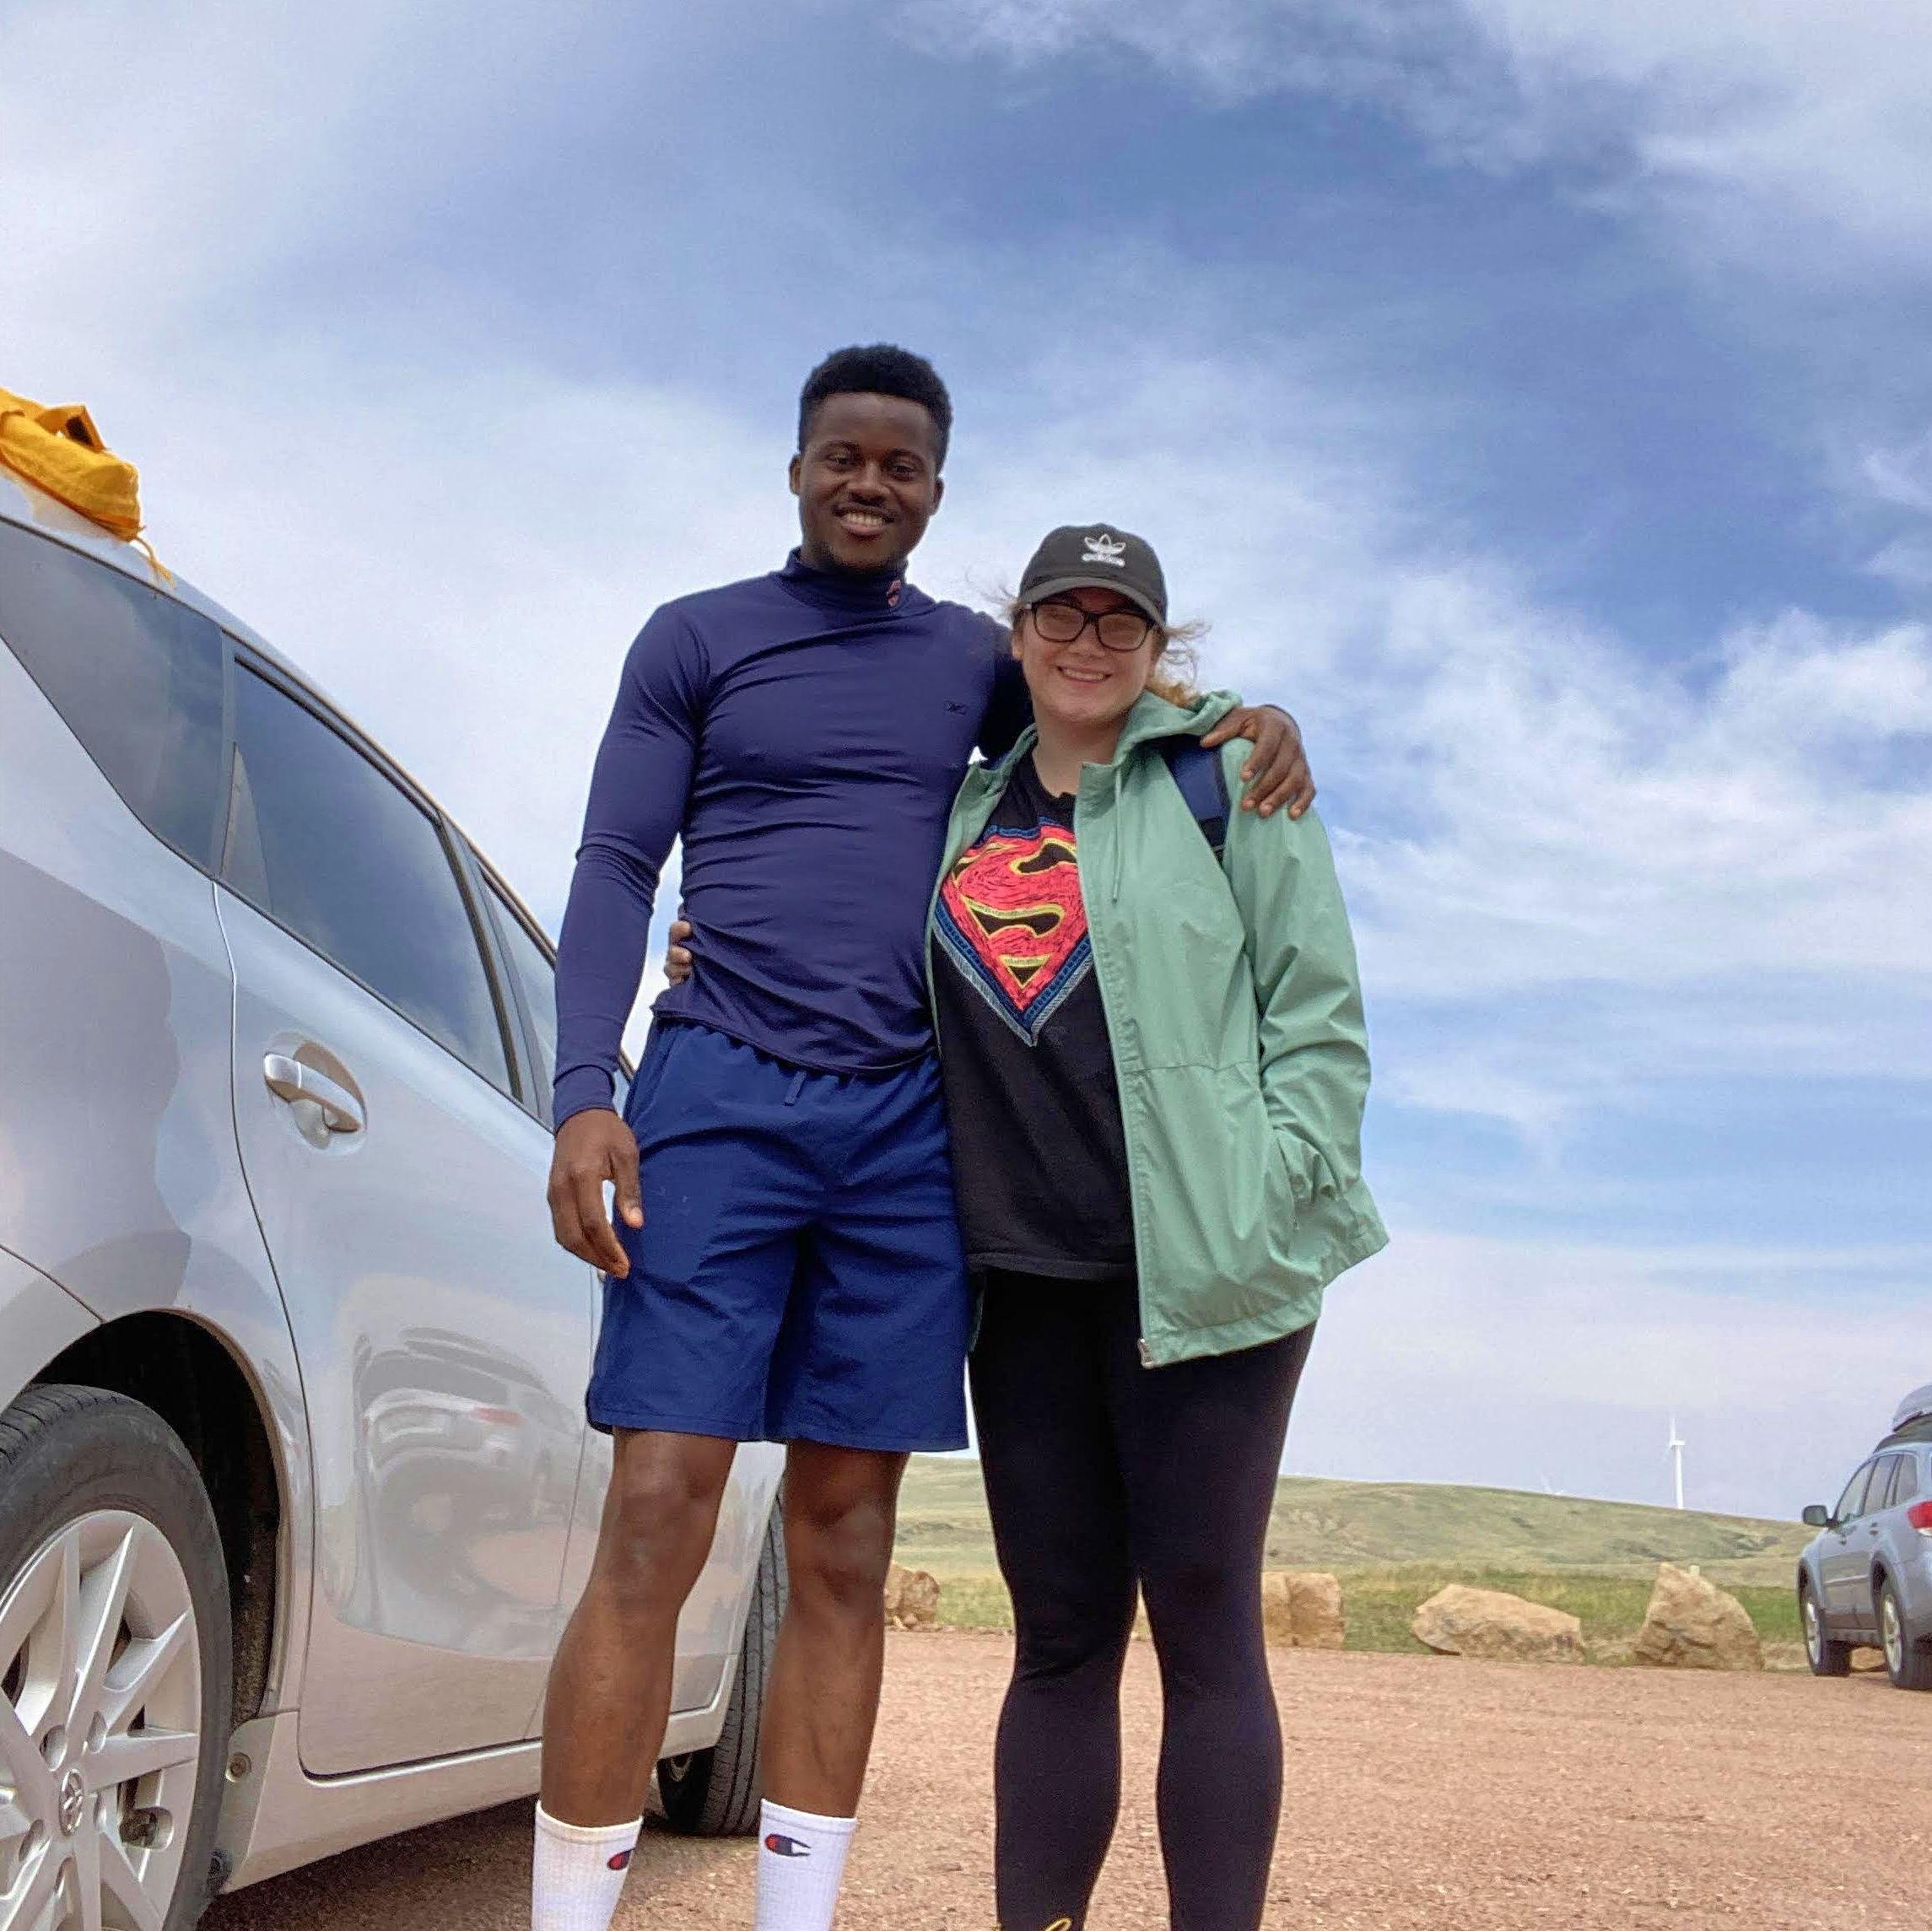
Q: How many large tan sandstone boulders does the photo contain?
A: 4